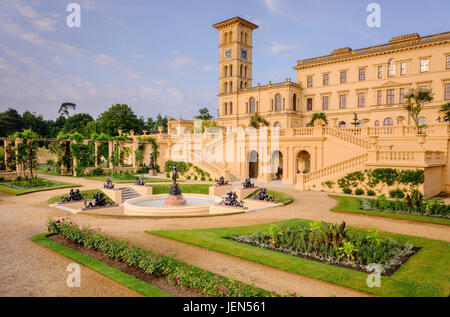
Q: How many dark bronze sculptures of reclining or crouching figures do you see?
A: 8